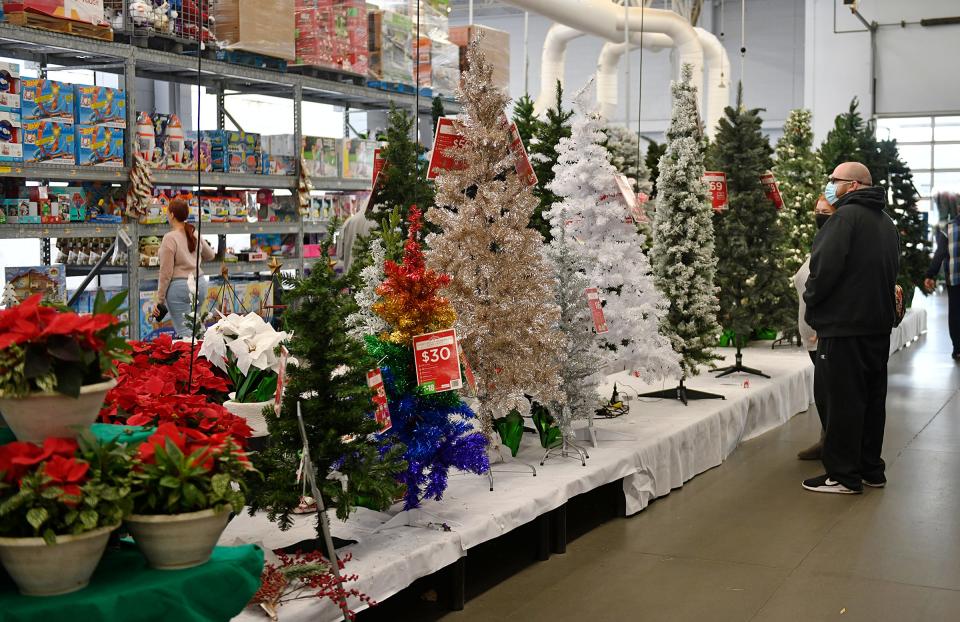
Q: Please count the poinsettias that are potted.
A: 4